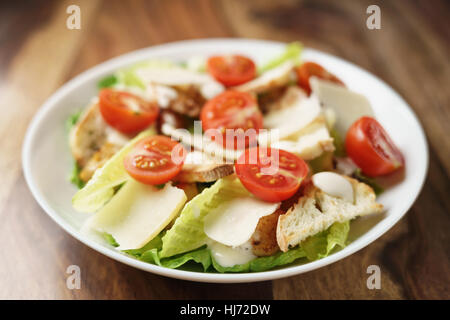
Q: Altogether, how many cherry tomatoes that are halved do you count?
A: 7